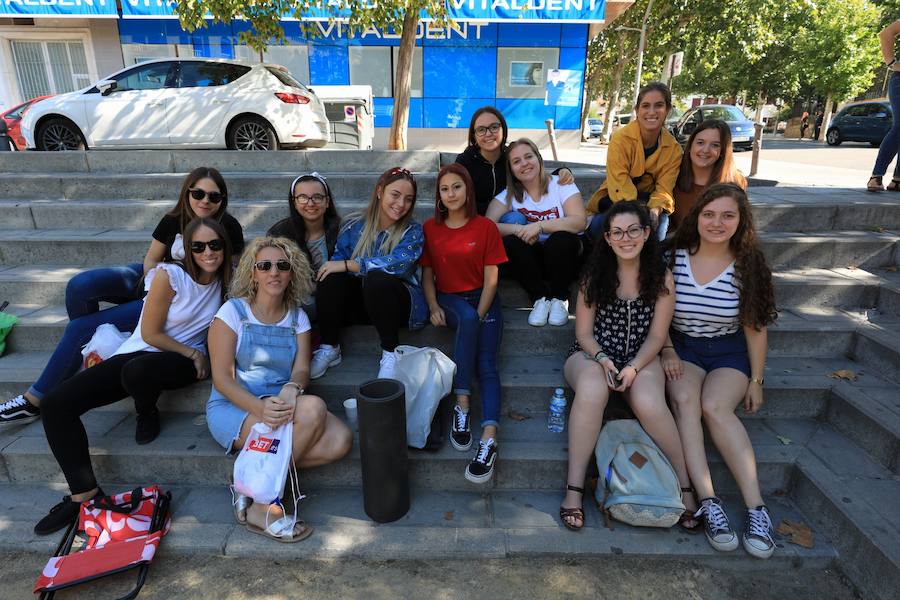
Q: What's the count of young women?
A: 12